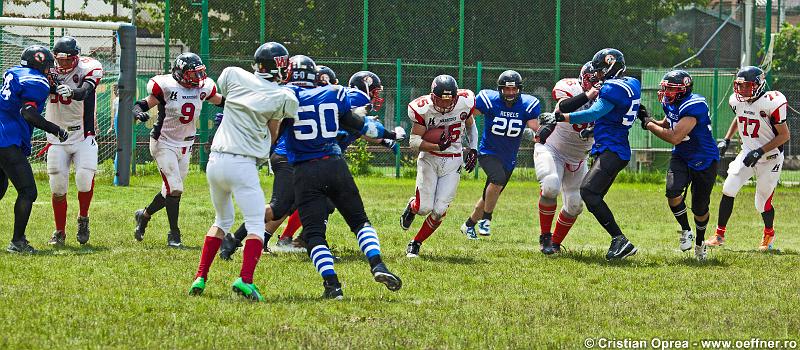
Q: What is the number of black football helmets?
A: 13